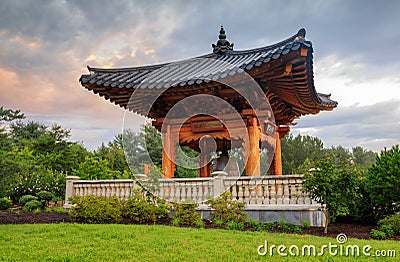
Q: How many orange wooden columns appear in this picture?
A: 4